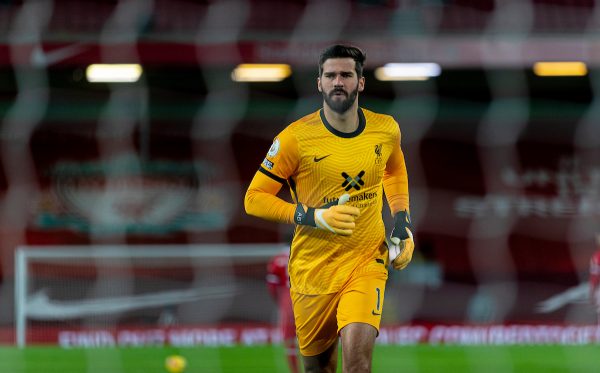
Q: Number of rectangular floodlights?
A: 4